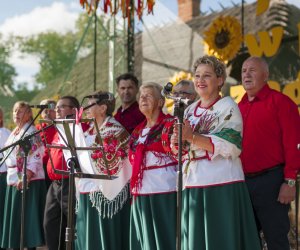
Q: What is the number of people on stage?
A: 10